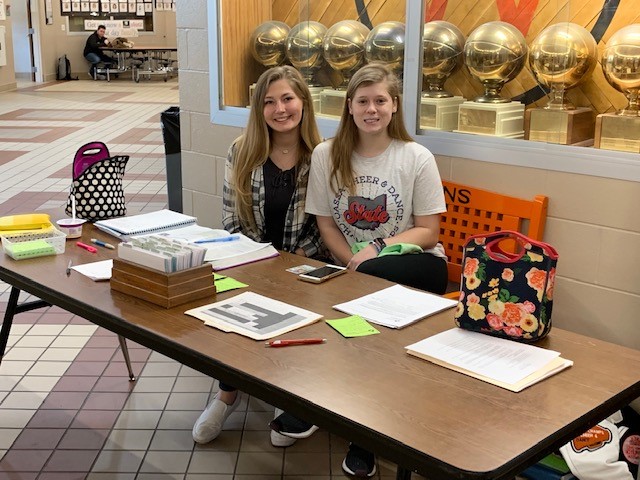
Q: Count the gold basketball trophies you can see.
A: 8